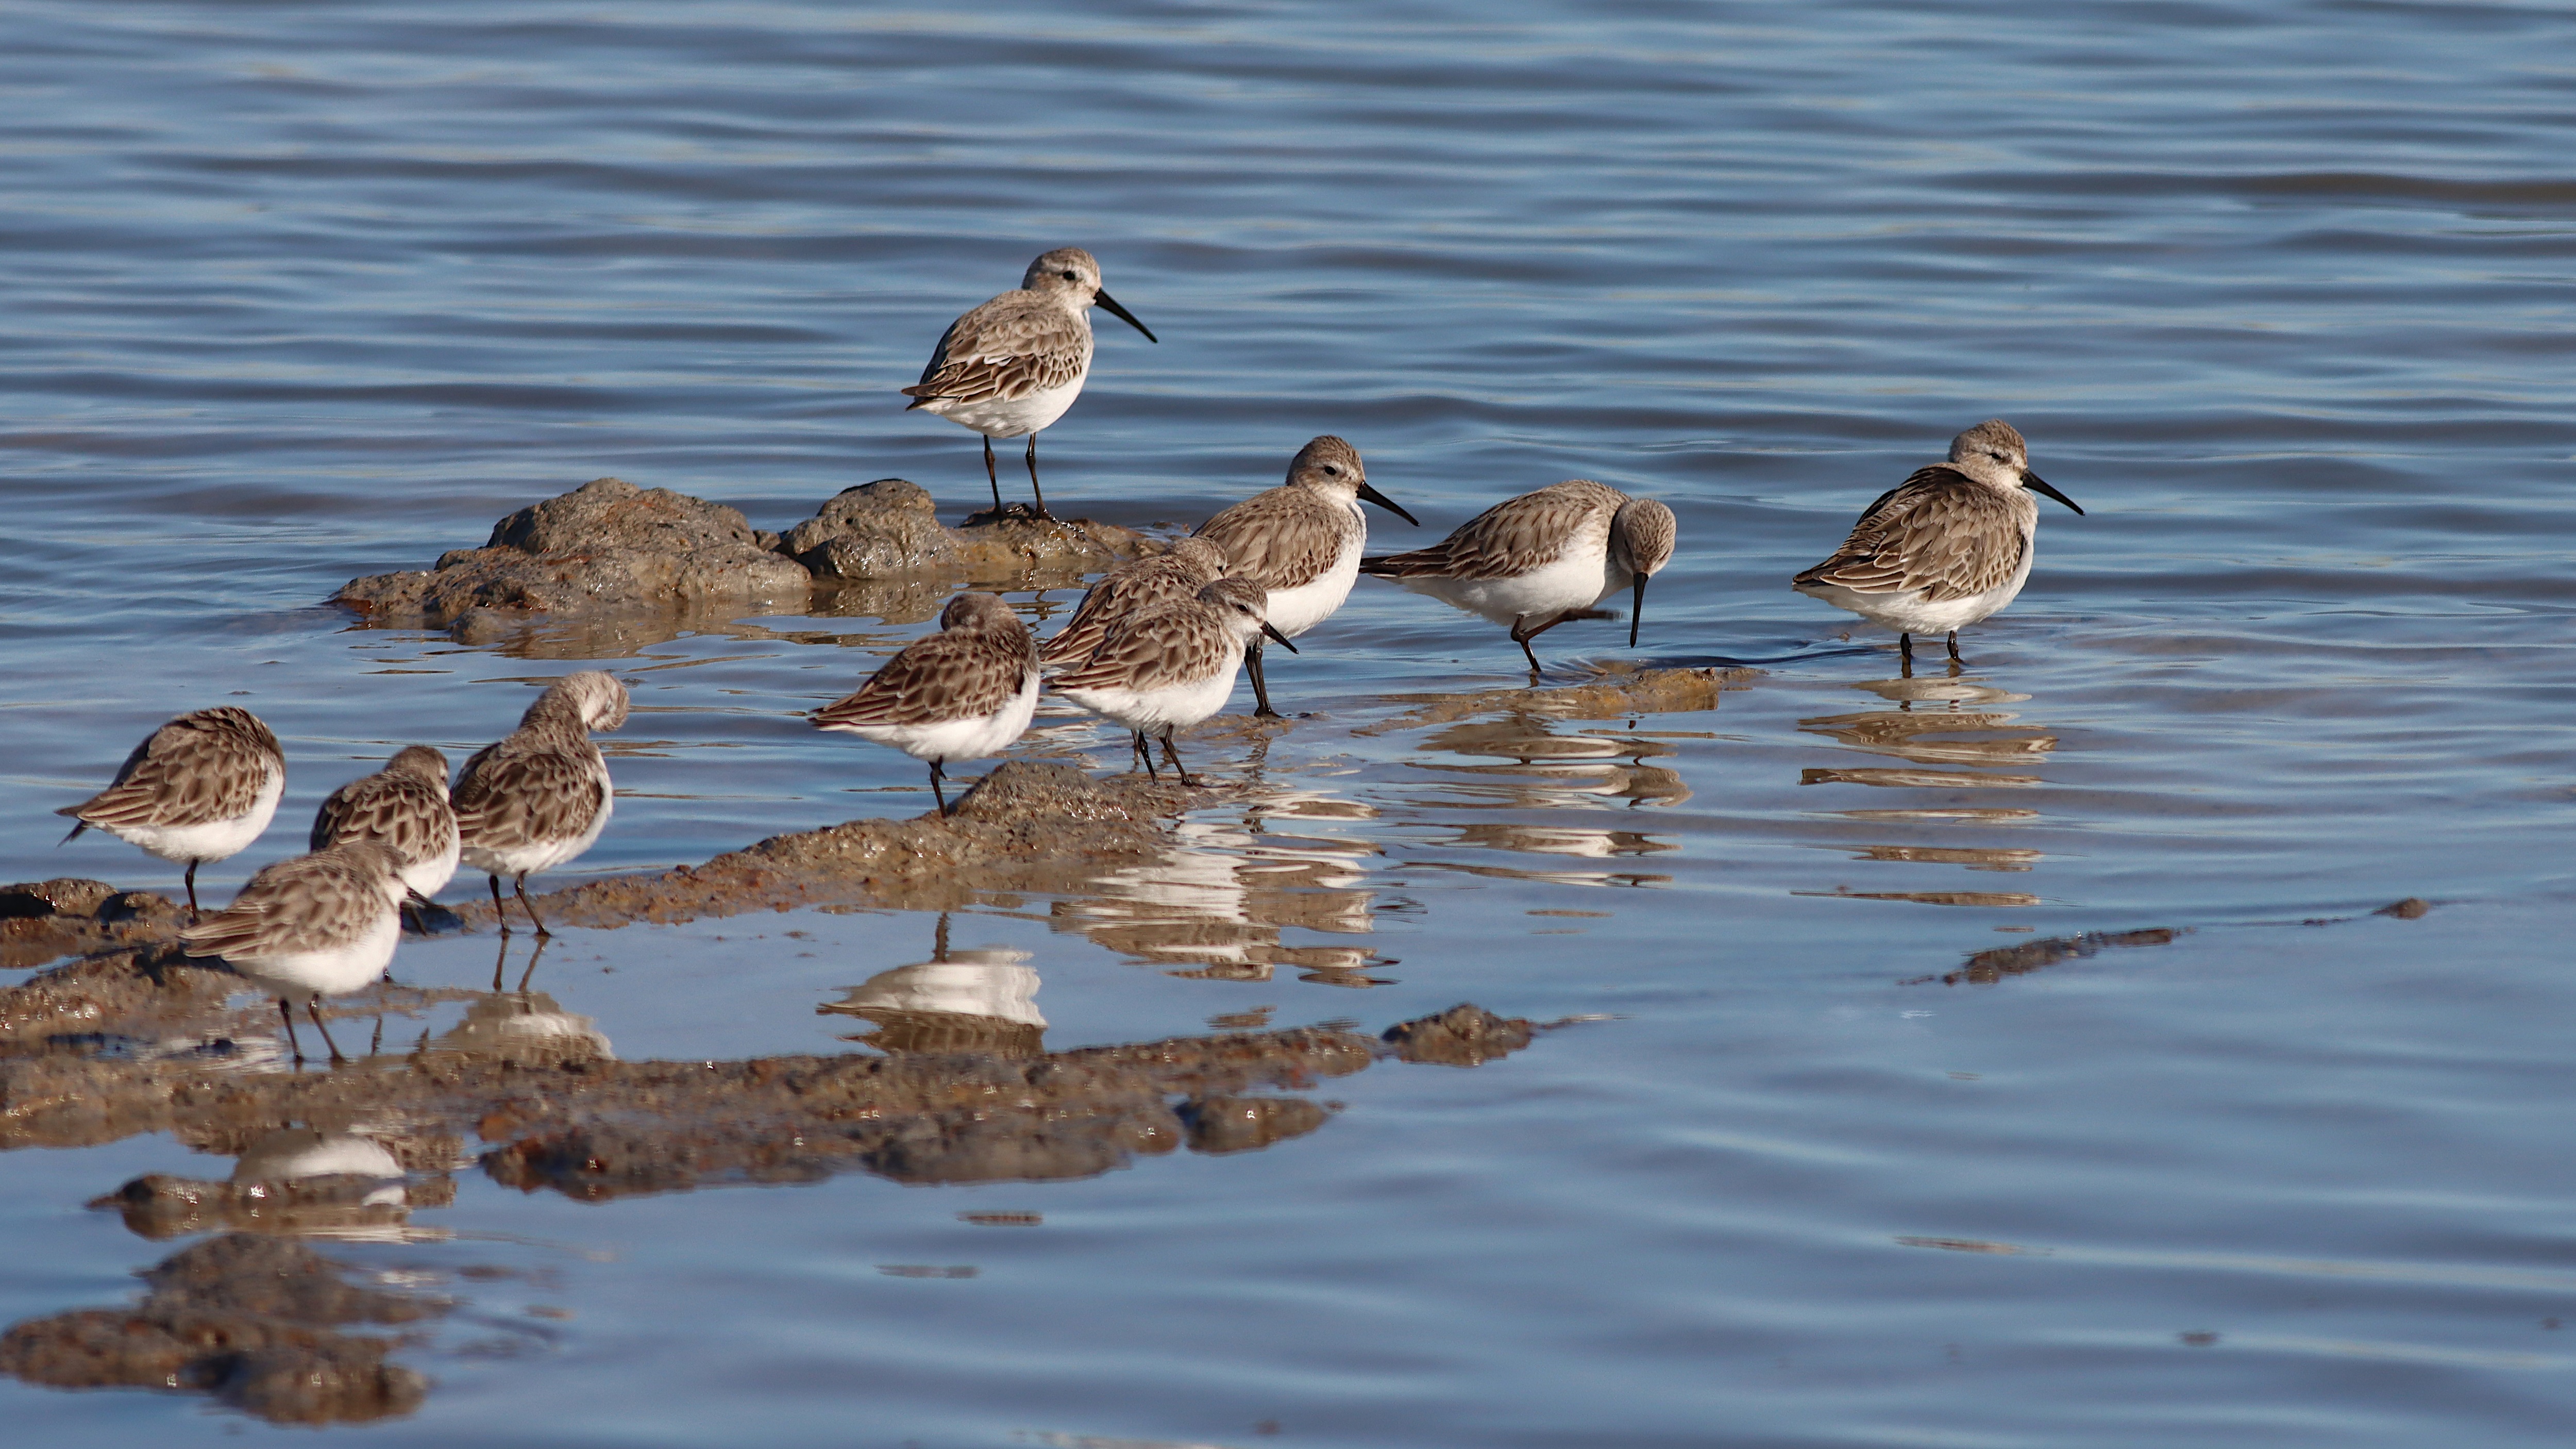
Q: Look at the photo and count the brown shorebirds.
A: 11